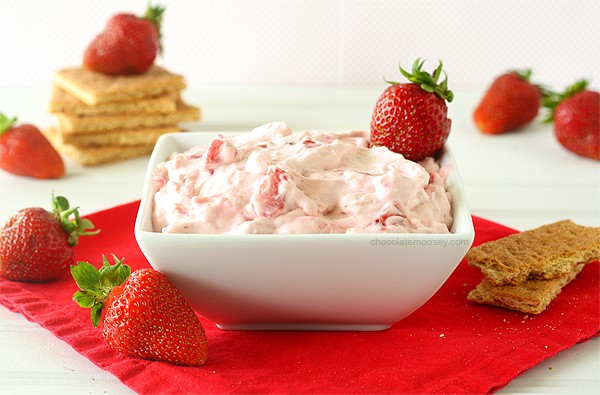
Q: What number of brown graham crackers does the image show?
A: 7